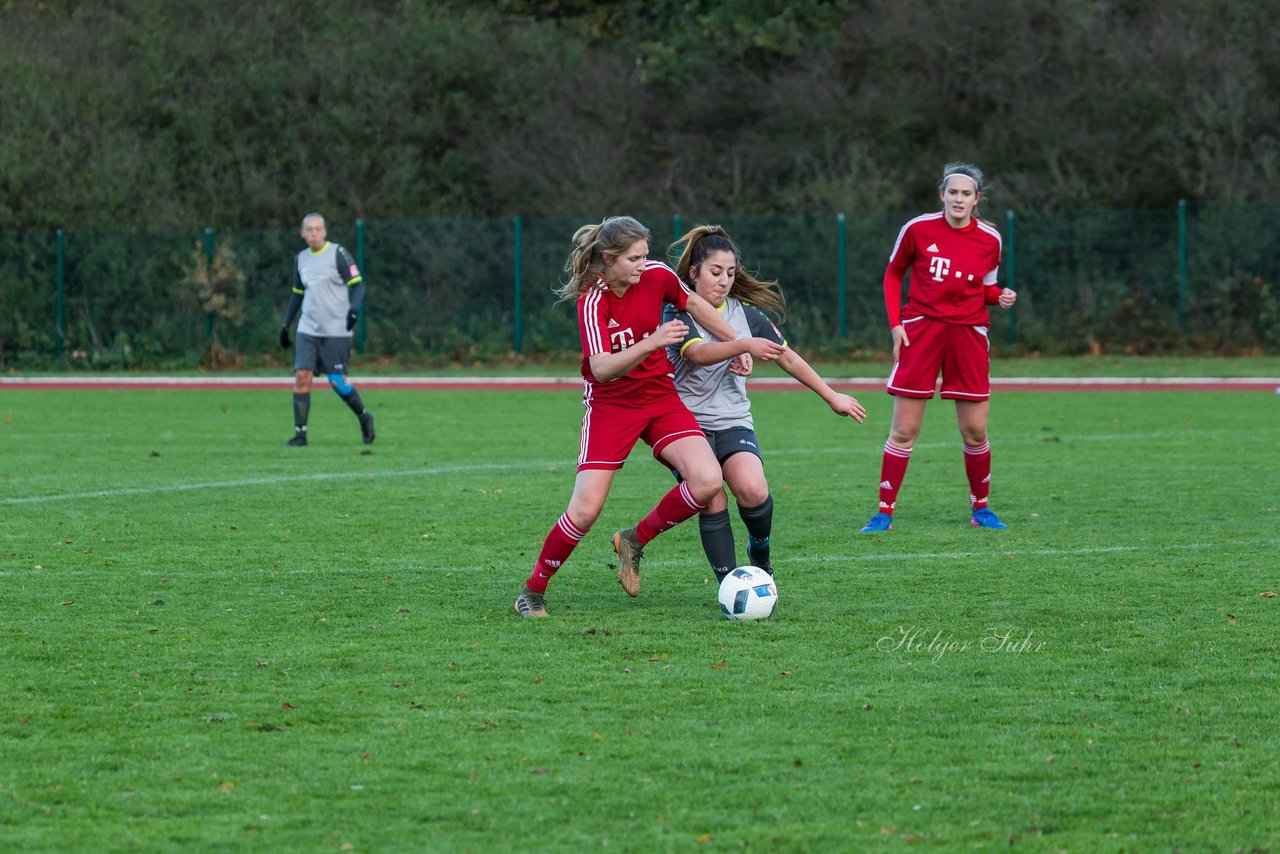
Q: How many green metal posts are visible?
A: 8